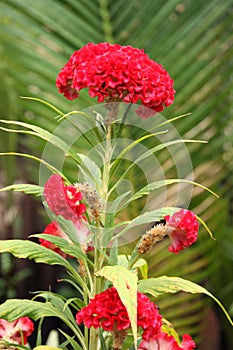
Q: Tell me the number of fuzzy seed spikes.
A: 2